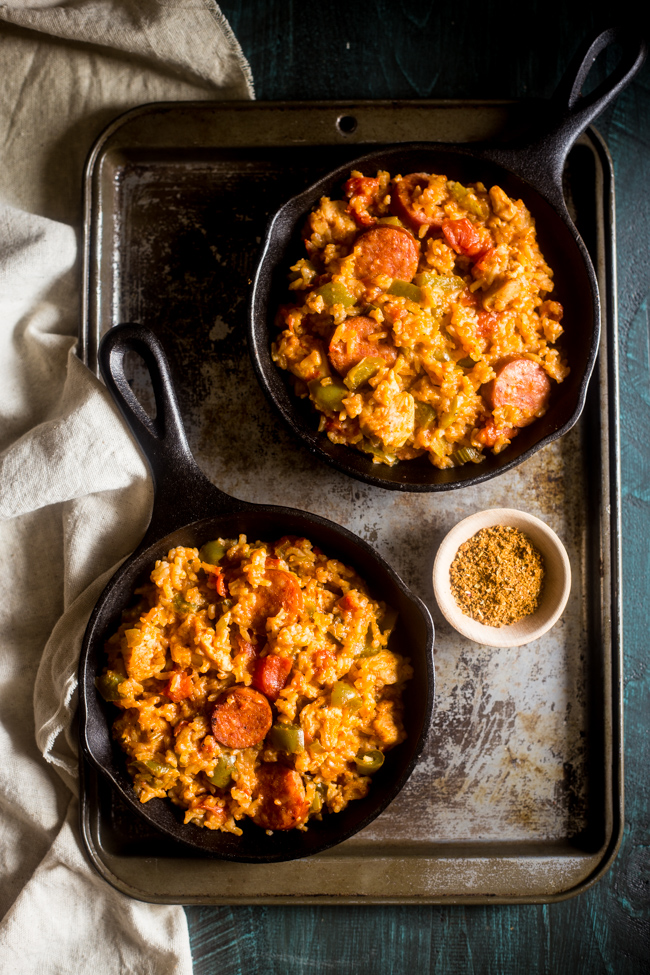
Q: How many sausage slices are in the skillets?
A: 7